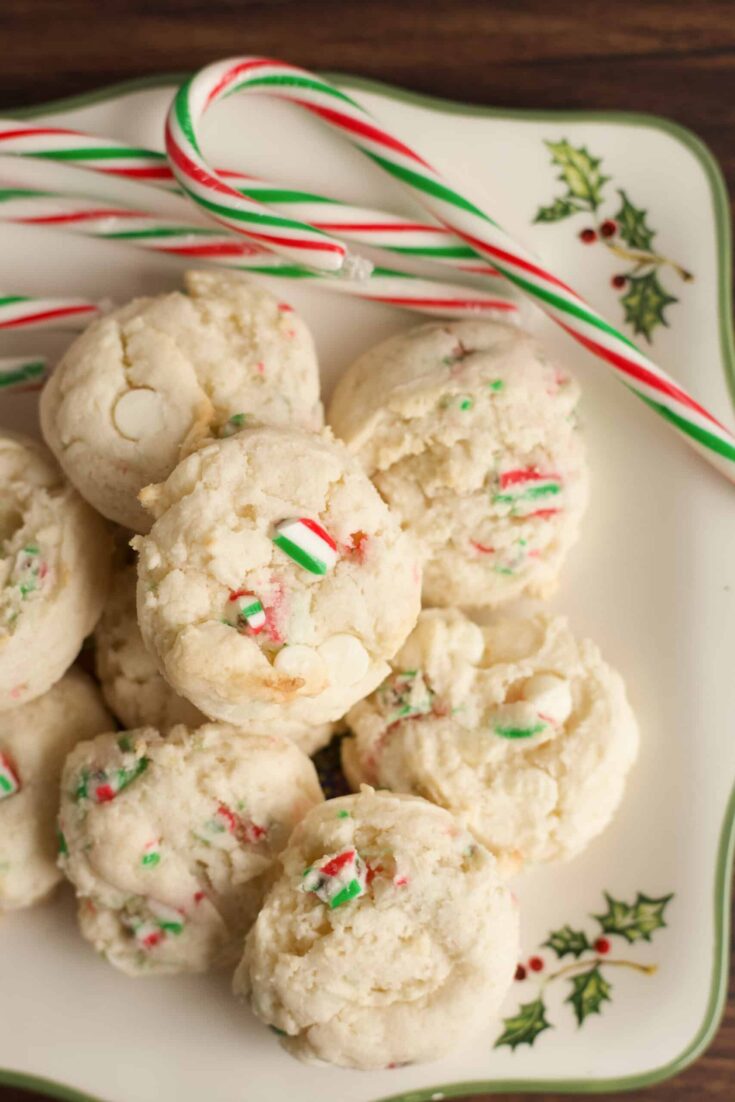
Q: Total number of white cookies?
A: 9